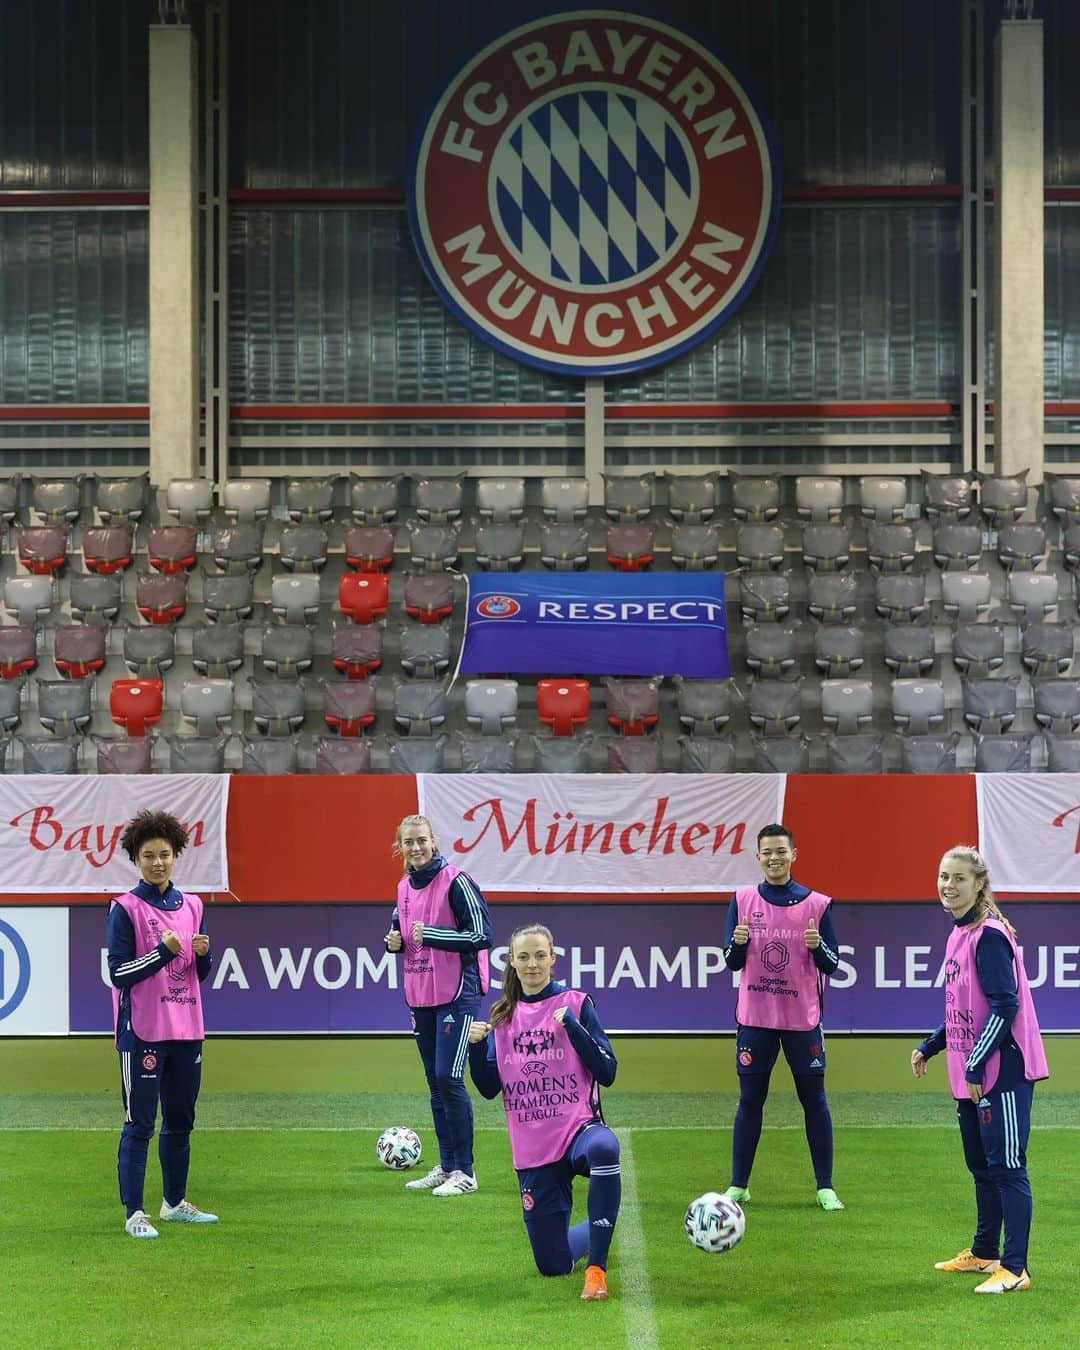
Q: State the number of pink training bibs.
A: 5